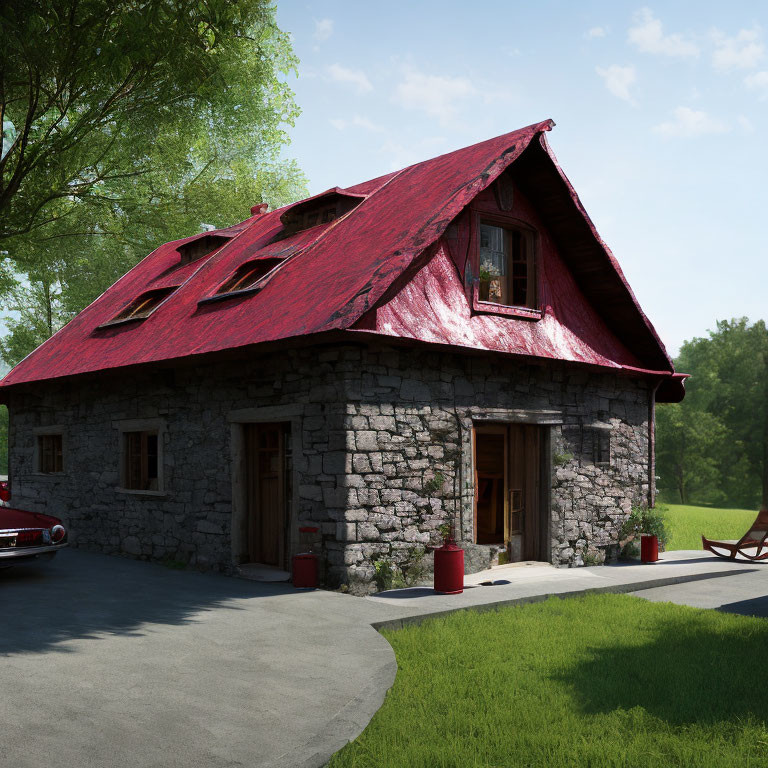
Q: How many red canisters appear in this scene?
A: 3